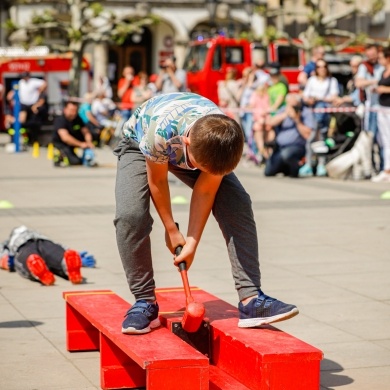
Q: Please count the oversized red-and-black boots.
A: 2